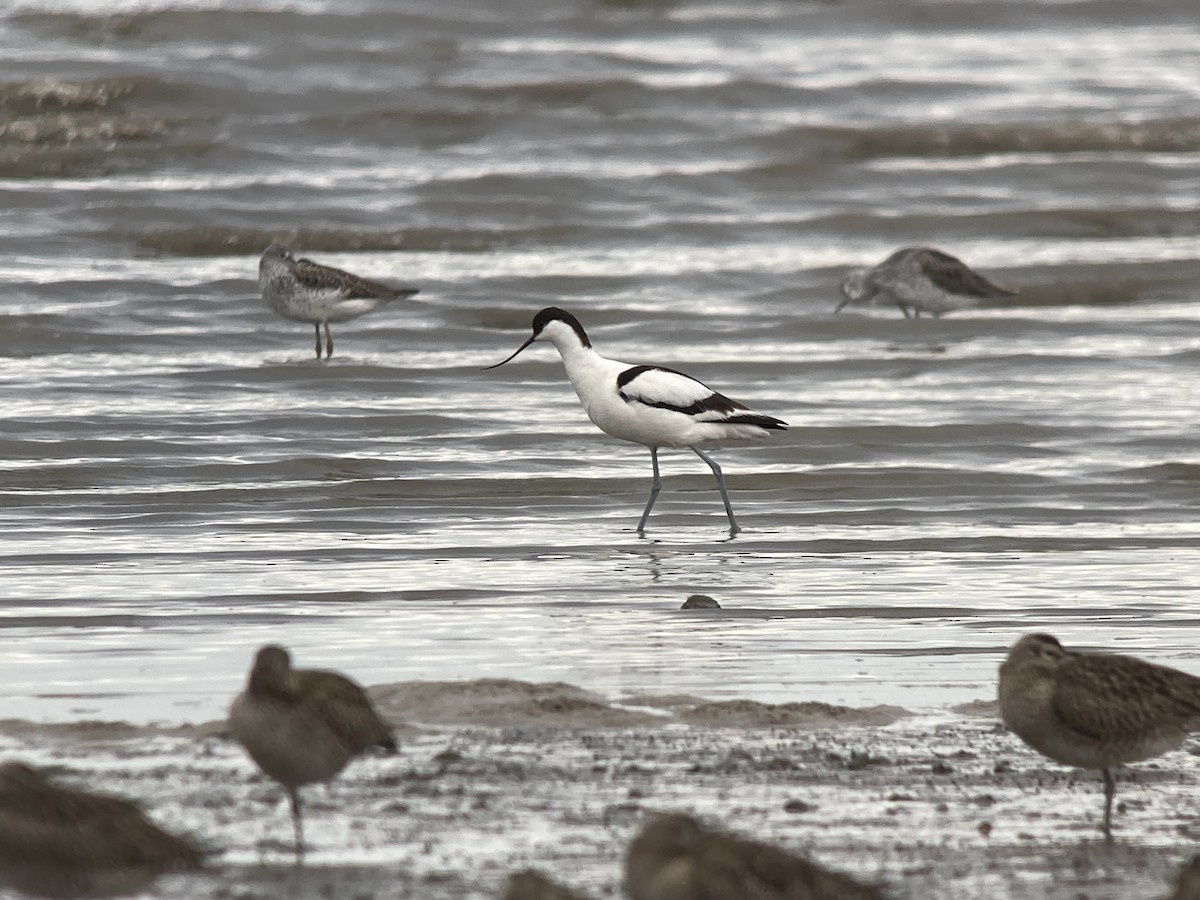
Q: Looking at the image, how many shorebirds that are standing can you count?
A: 5